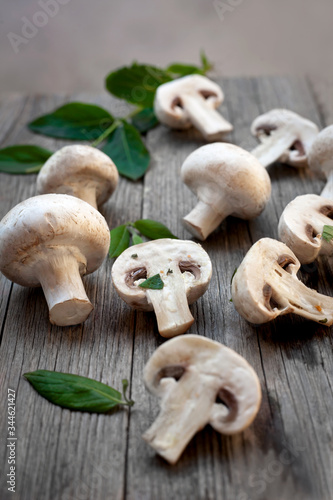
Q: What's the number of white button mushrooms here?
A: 10